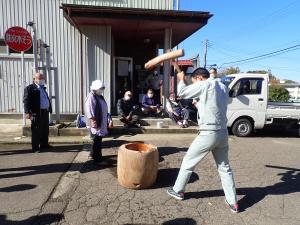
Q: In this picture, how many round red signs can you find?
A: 1